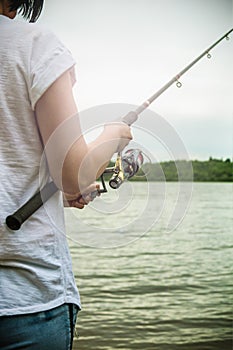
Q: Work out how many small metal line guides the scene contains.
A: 3